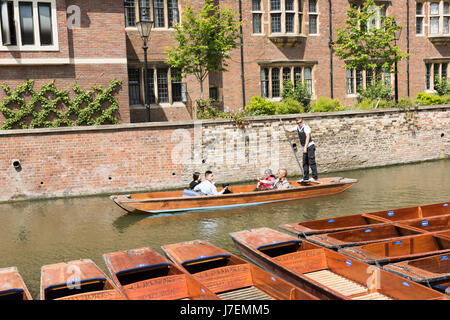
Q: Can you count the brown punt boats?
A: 10